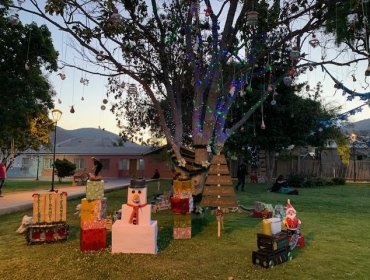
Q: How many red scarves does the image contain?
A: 1